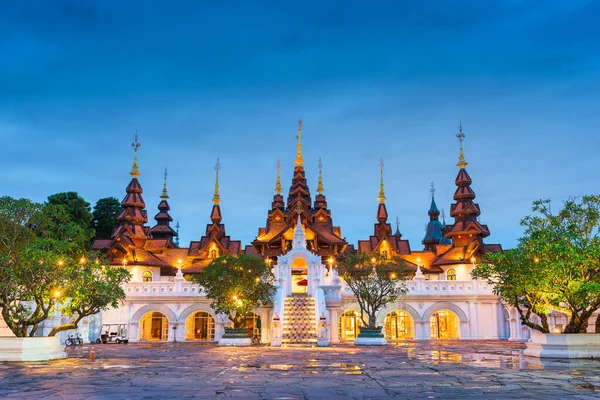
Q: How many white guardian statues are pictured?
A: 2